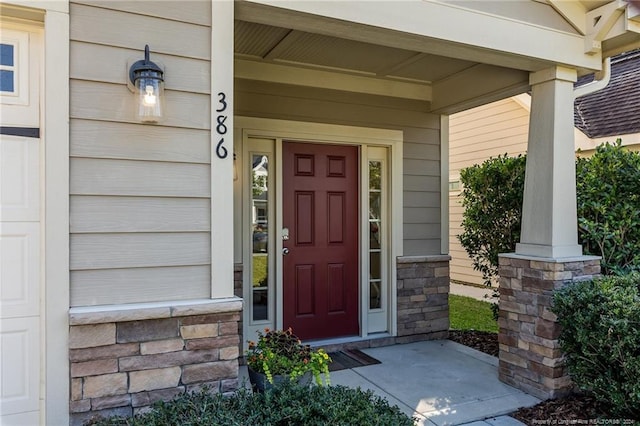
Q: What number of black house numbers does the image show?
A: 3